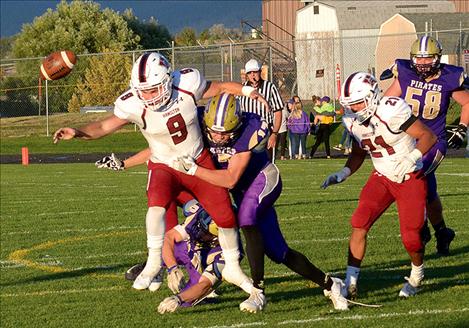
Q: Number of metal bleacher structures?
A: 1